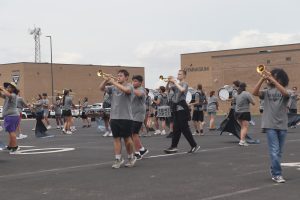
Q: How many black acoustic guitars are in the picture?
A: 0